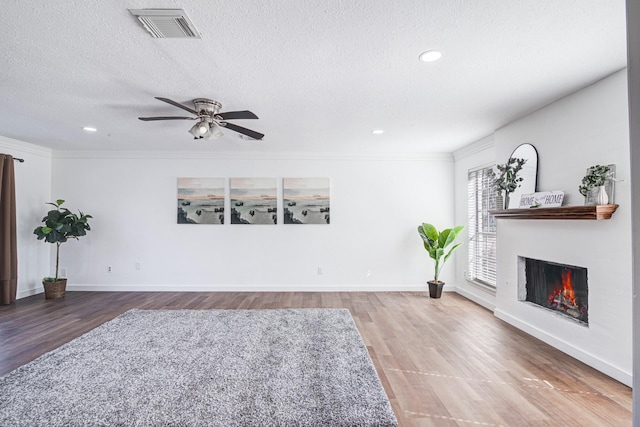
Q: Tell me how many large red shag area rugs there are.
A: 0